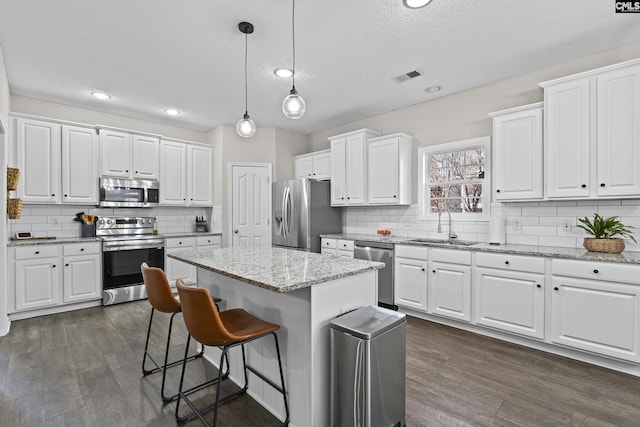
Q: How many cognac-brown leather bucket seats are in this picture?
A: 2